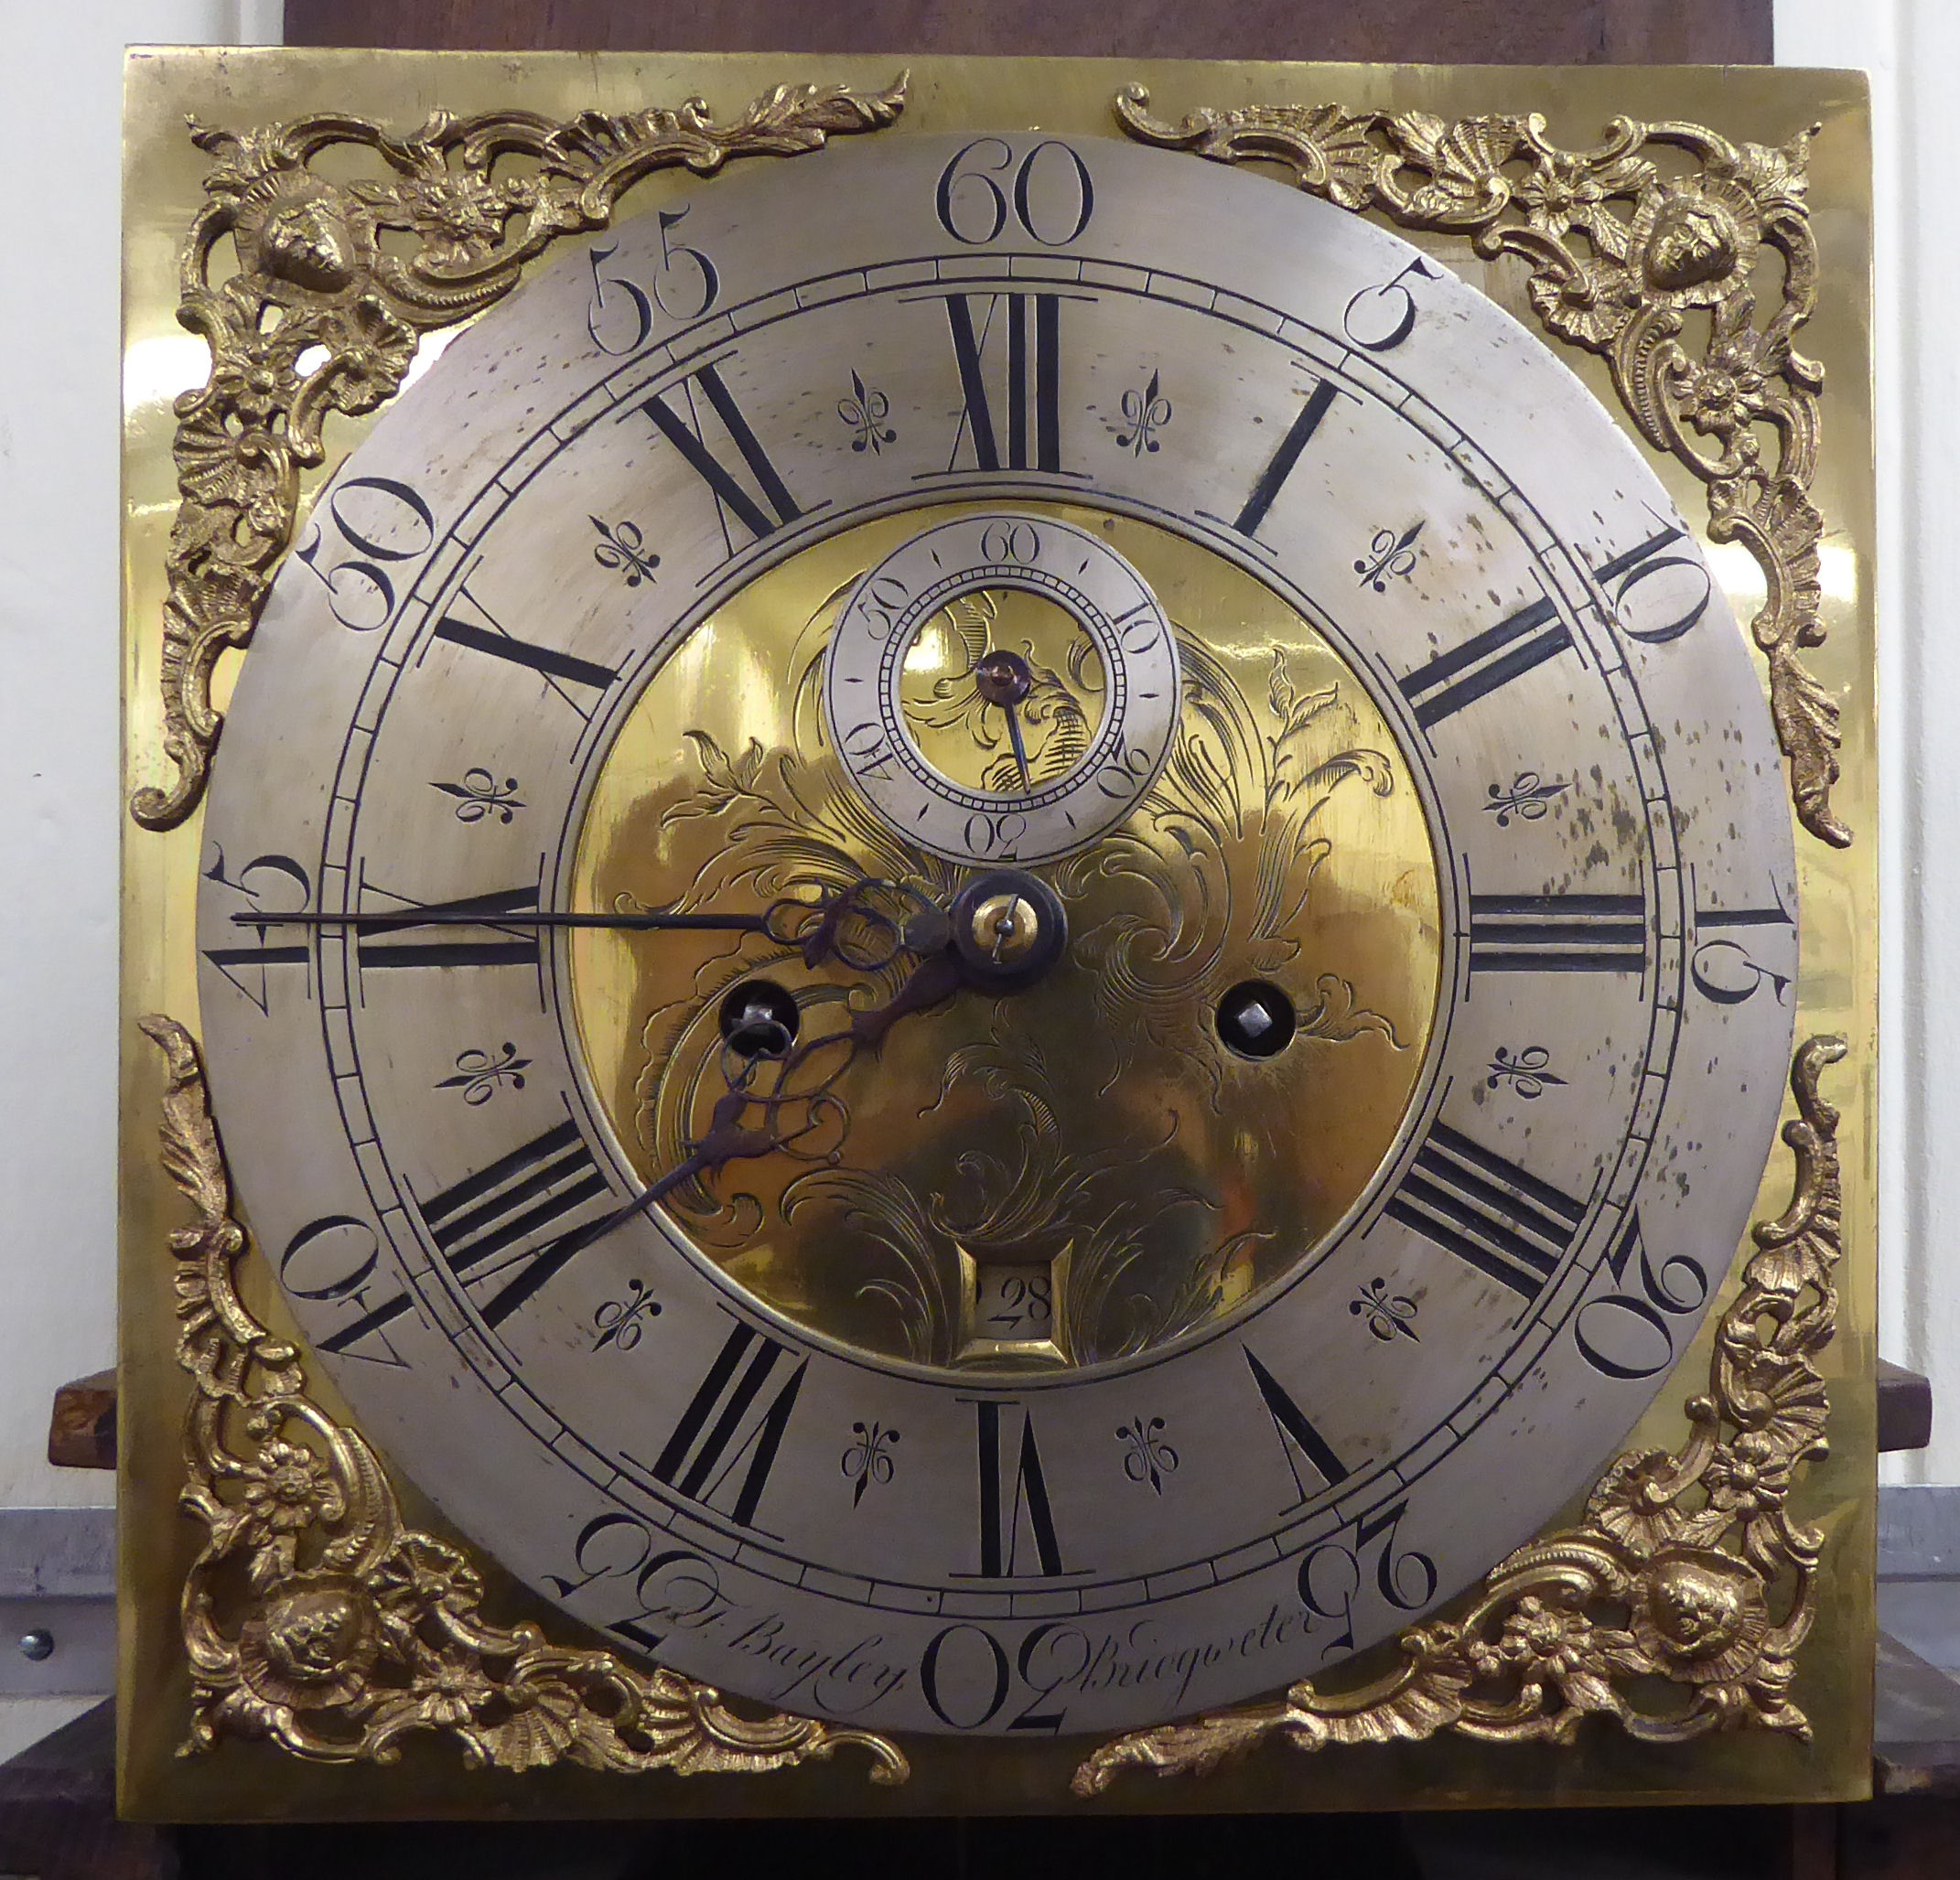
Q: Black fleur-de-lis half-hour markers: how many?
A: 12